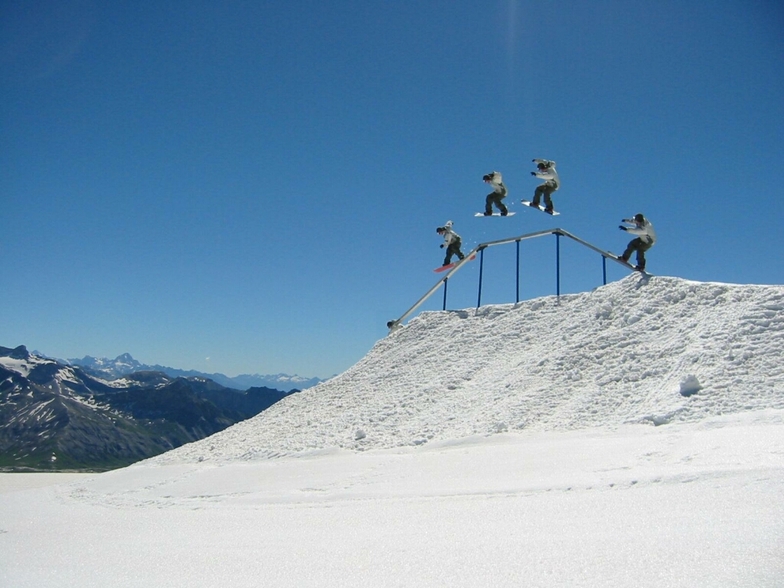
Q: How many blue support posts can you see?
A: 5